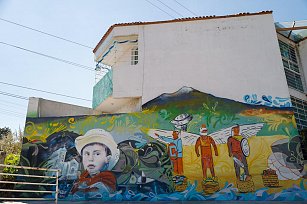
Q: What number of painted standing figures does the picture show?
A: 3